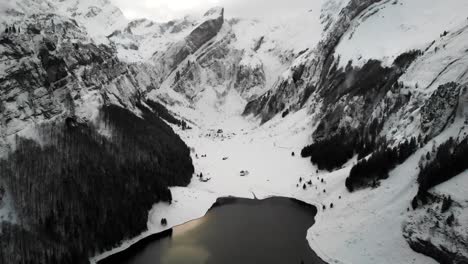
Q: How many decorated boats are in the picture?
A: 0